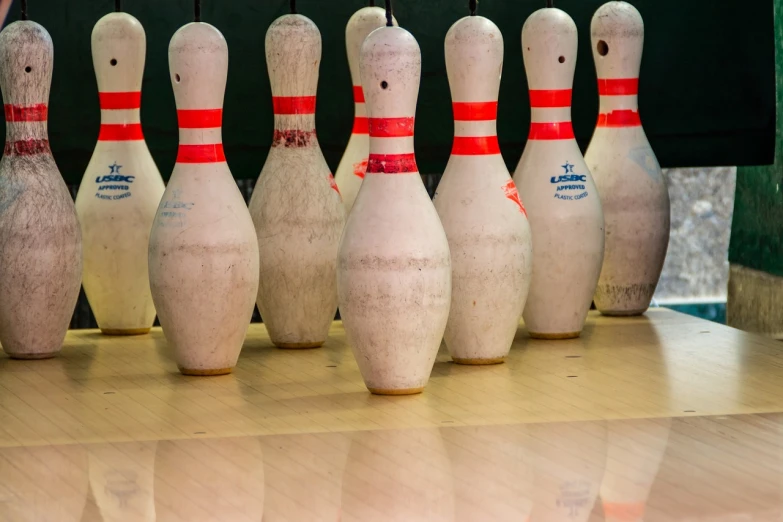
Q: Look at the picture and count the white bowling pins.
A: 9